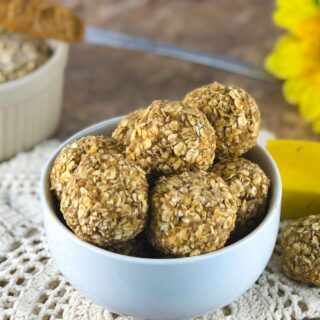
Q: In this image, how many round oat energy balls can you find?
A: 8